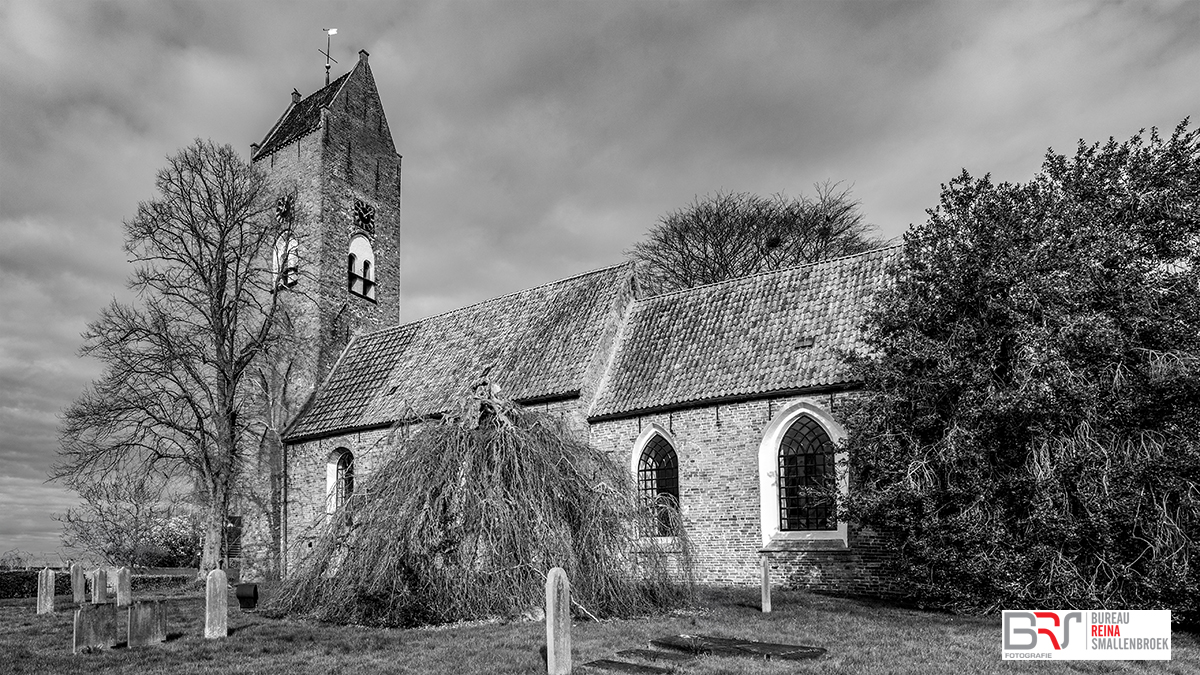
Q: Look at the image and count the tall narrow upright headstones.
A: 7